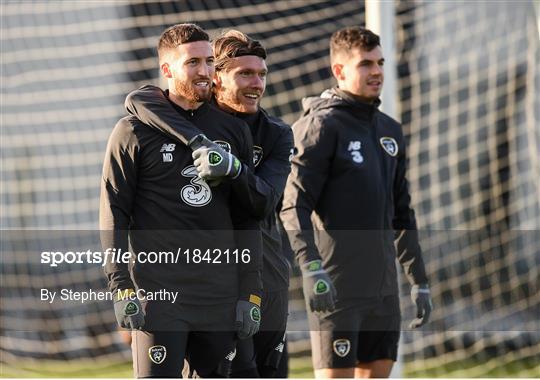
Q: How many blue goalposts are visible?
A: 0